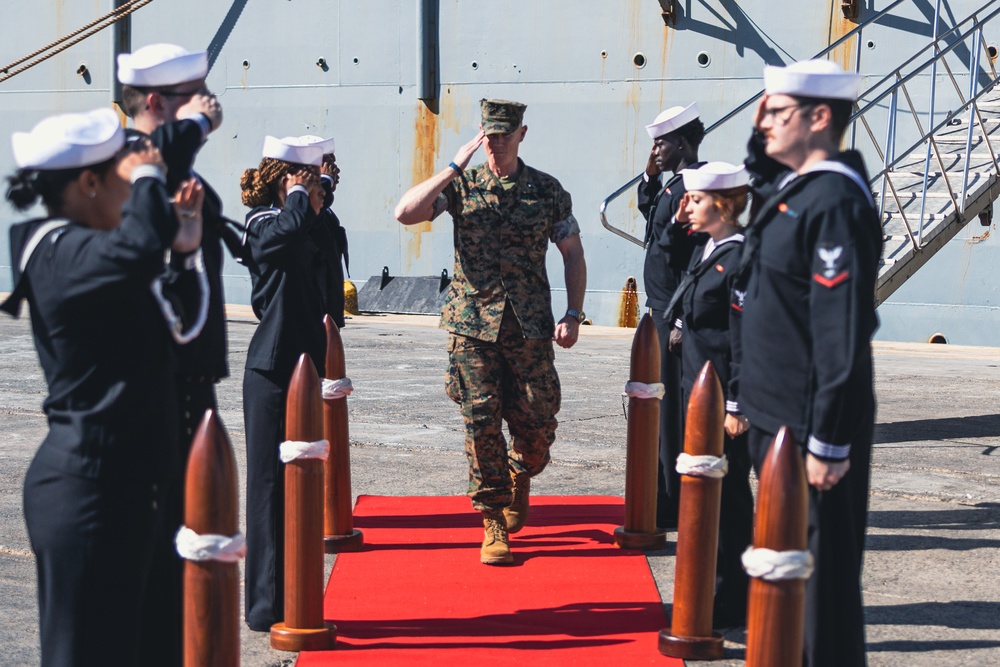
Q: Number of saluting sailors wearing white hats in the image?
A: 7